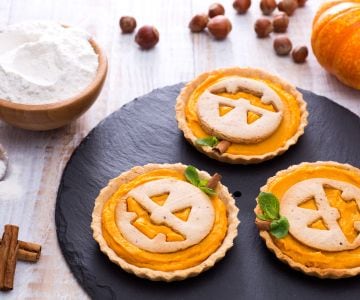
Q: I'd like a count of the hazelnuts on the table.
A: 13